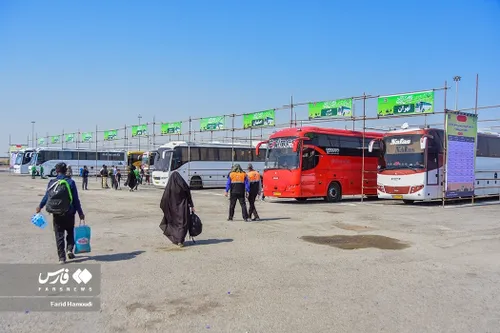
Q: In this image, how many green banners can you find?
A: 11